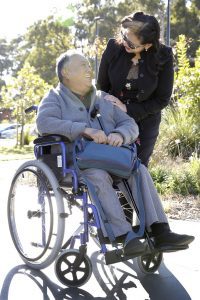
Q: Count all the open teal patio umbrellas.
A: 0